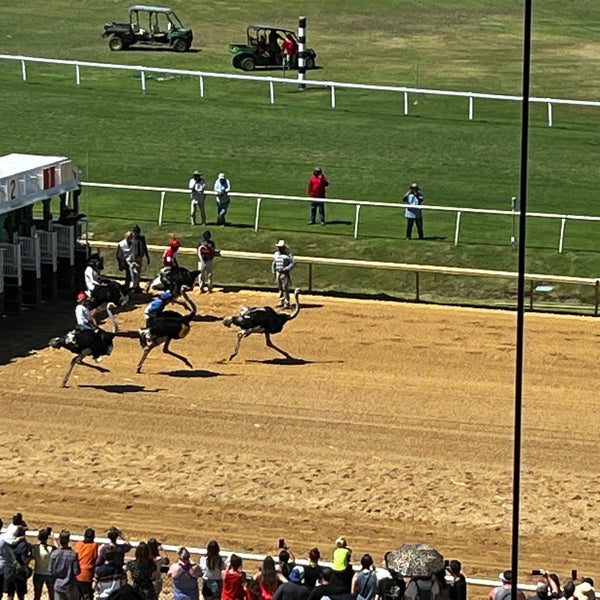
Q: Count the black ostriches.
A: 5